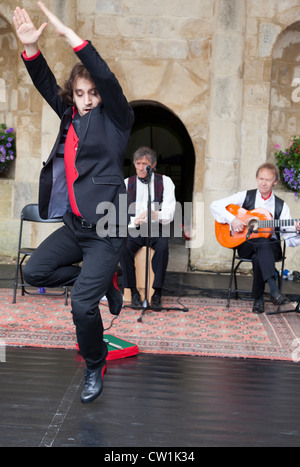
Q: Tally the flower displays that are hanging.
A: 2